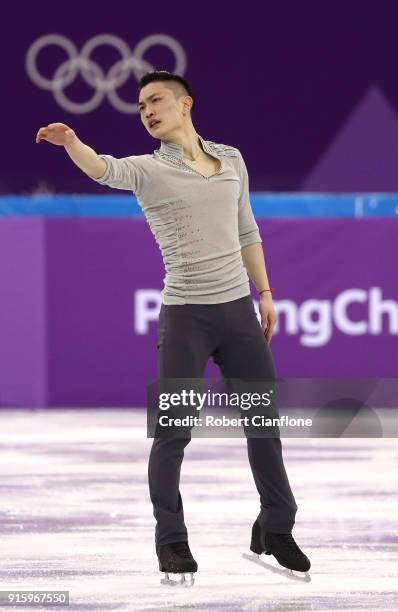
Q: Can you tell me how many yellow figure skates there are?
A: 0